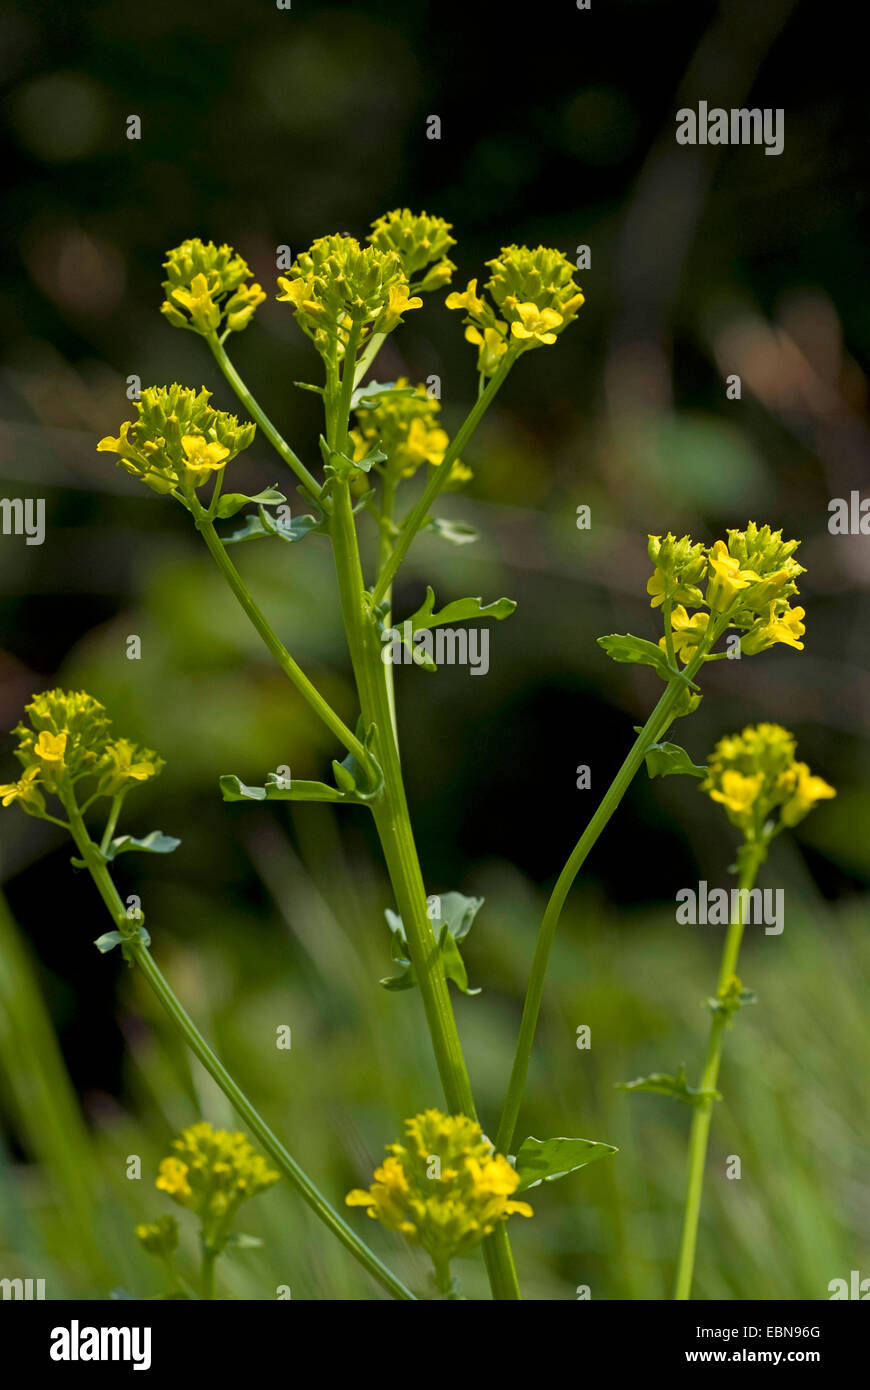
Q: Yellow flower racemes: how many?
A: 11